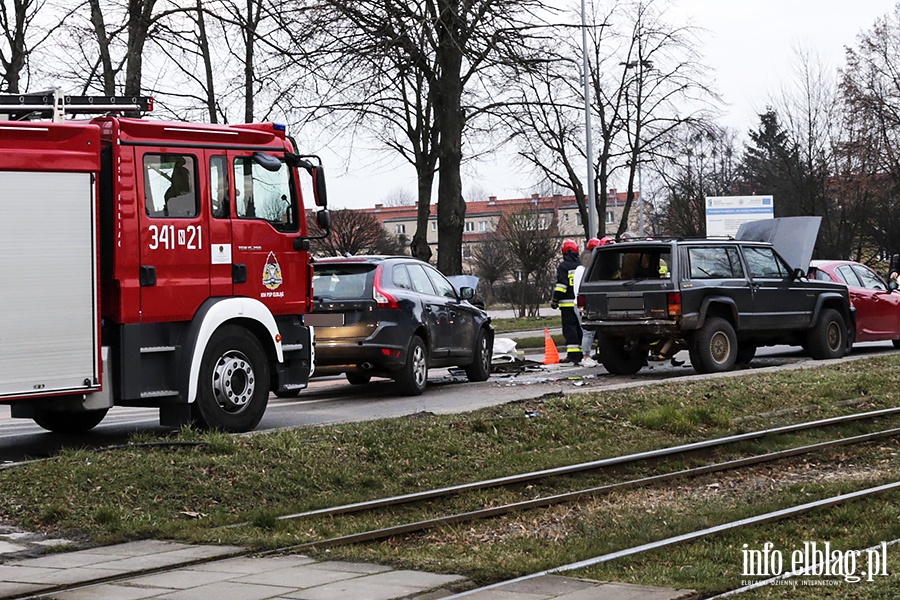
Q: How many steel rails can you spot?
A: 4